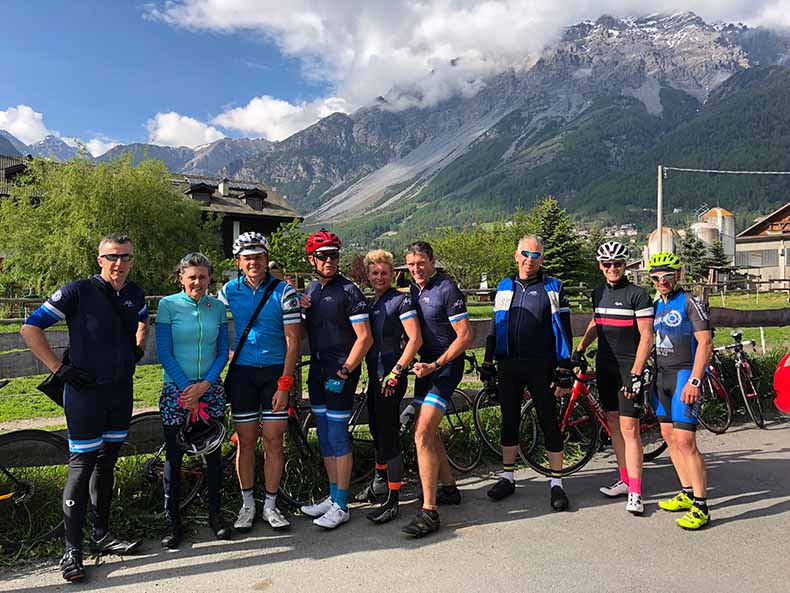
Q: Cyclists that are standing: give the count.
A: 9